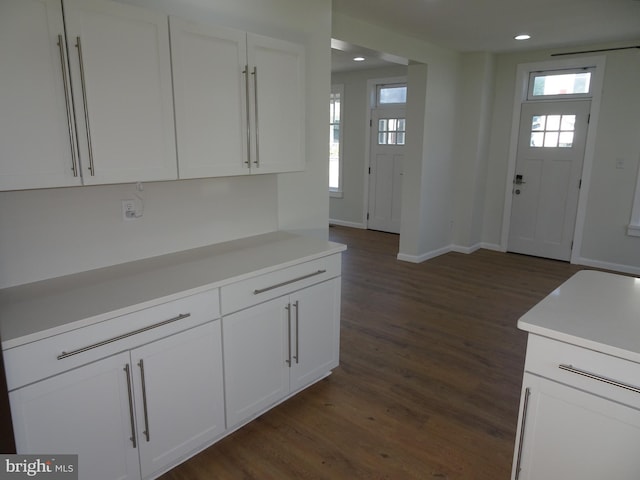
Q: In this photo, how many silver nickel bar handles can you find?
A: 12